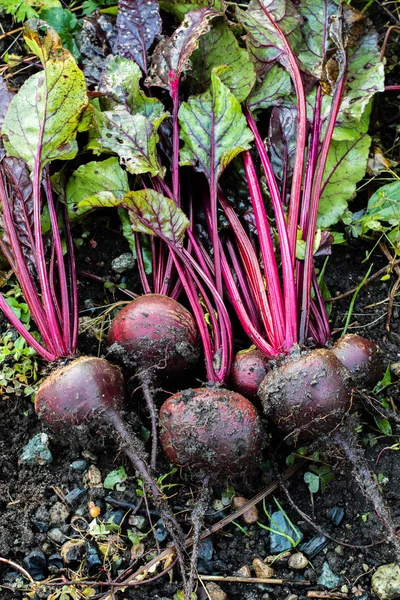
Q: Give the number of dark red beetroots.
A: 6